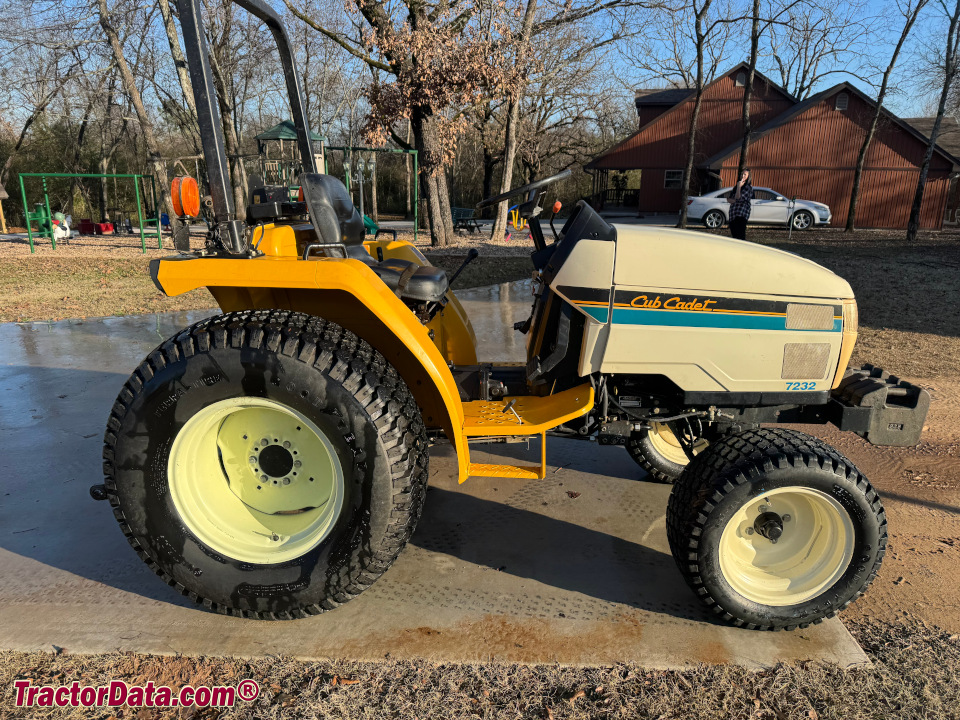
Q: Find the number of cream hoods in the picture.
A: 1